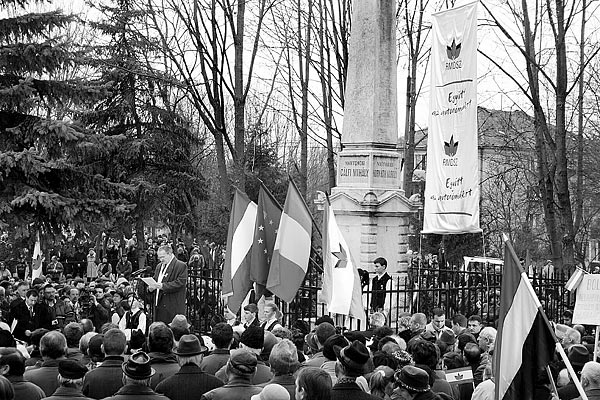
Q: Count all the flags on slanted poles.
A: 5